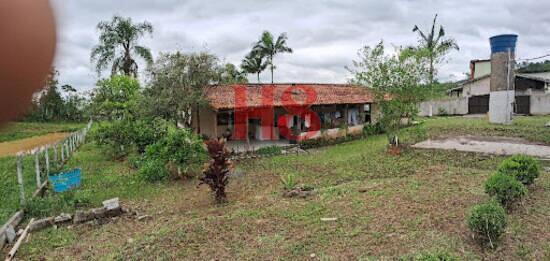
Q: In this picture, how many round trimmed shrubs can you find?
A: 3